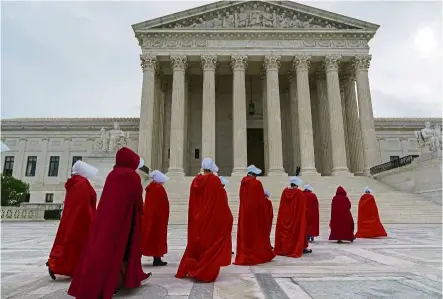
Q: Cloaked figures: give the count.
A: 11